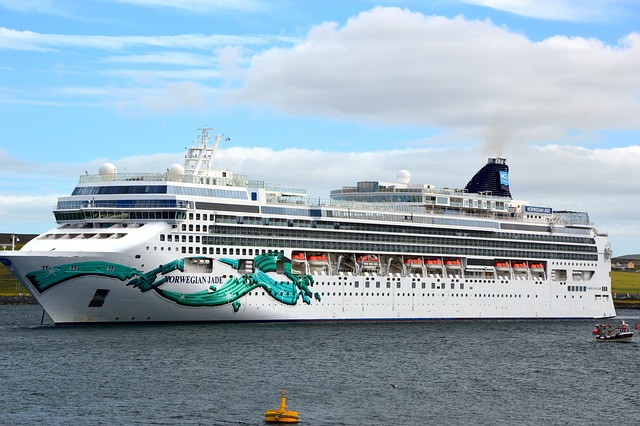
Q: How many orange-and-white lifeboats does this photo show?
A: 9